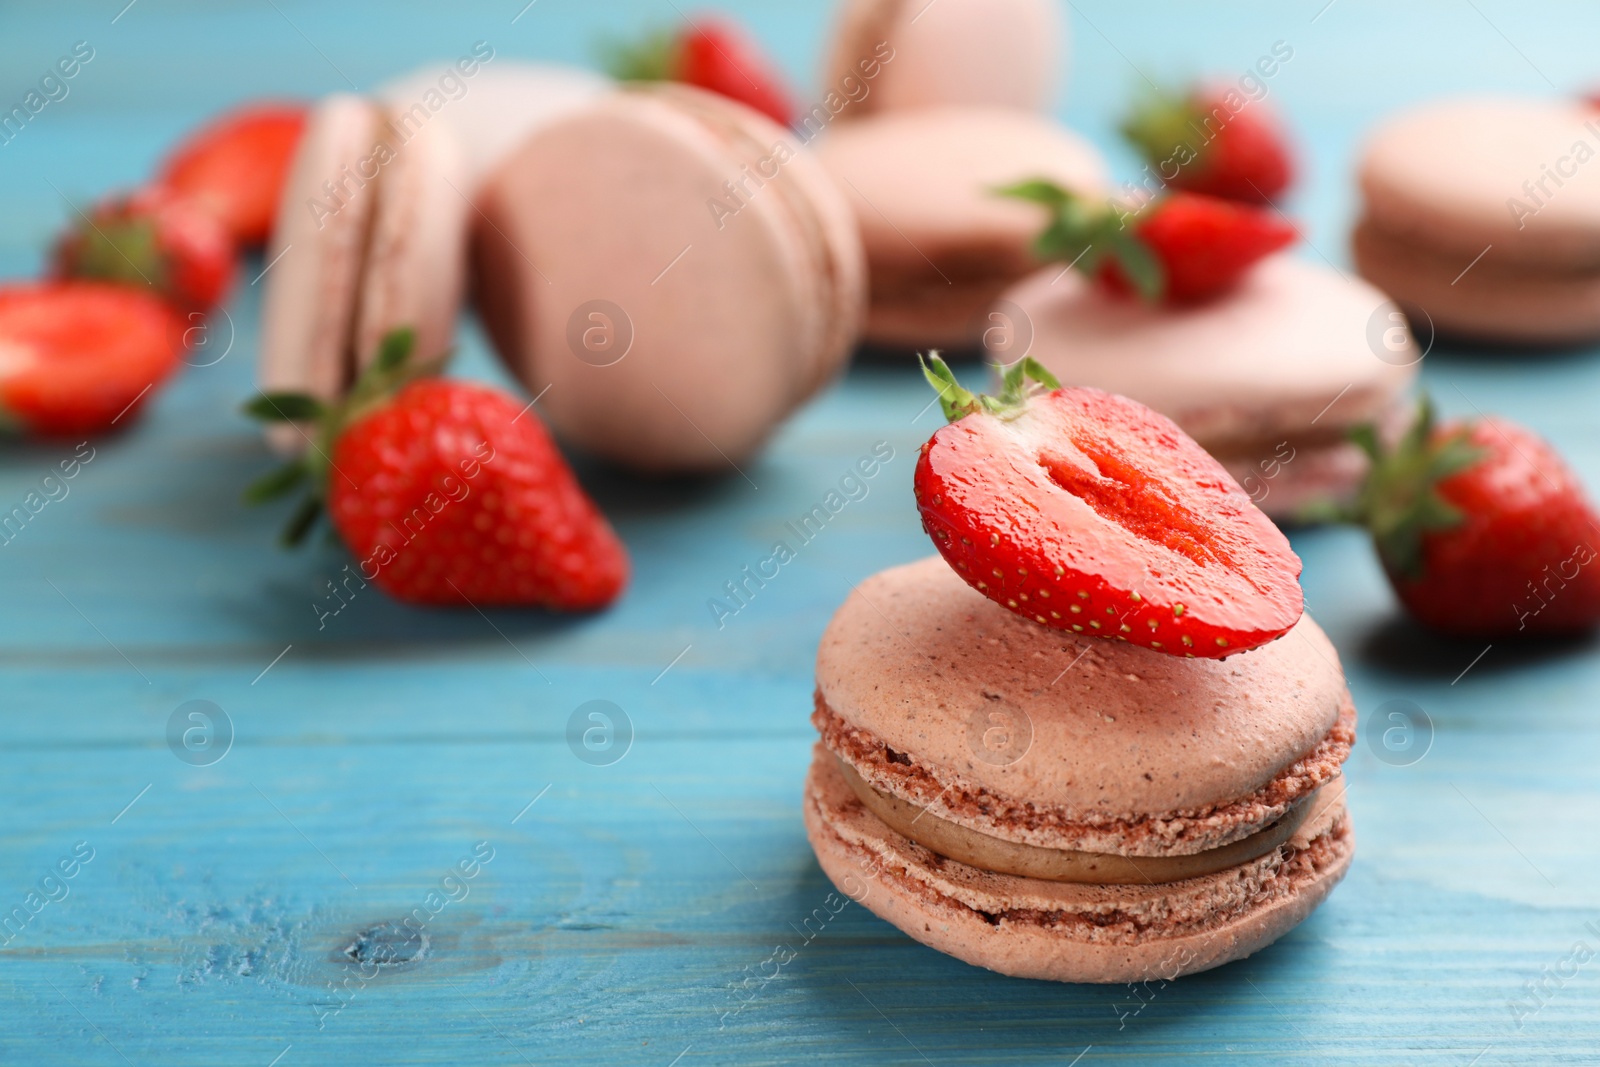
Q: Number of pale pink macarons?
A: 8